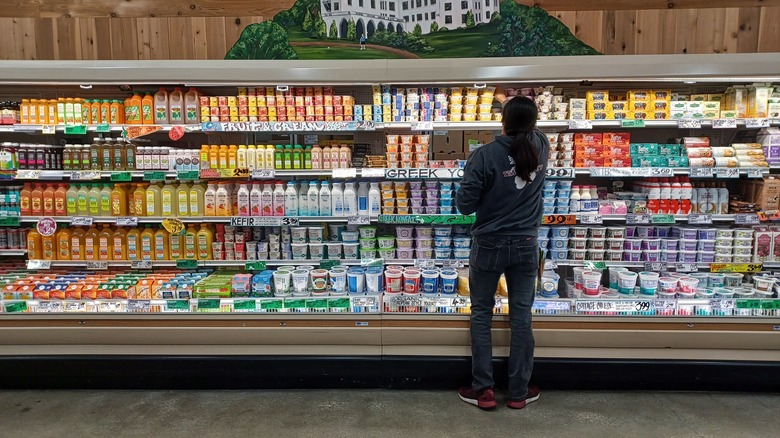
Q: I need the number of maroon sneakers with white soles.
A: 2